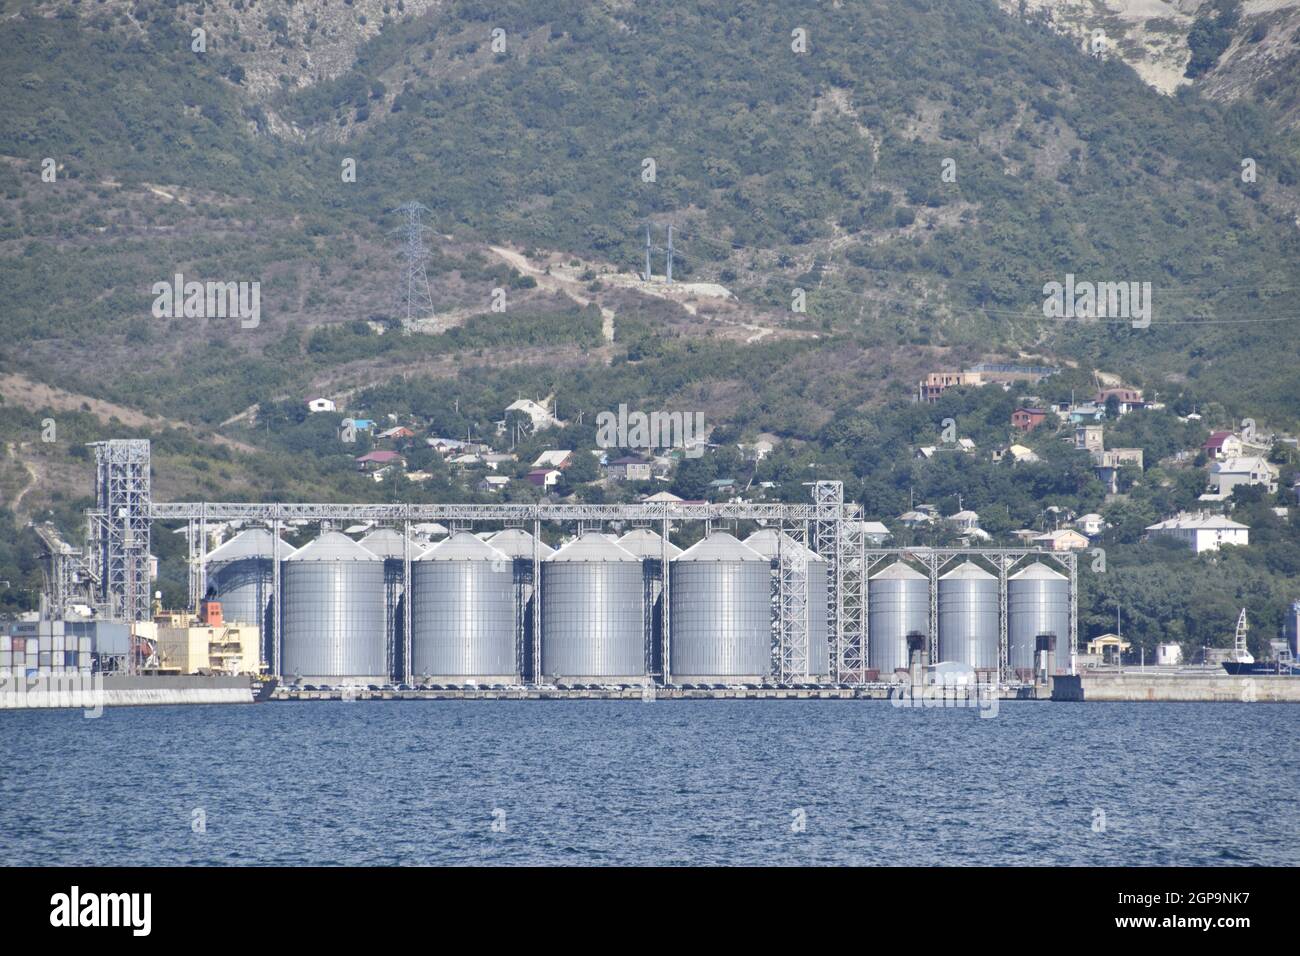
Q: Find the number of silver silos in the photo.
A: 12